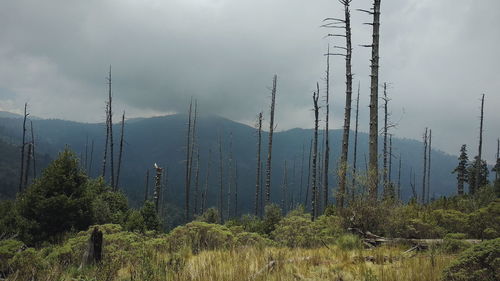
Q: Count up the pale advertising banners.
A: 0